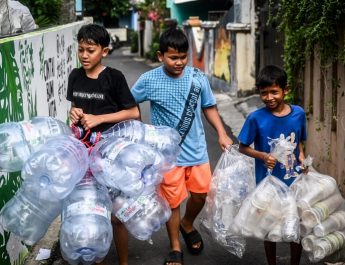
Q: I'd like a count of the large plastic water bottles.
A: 7